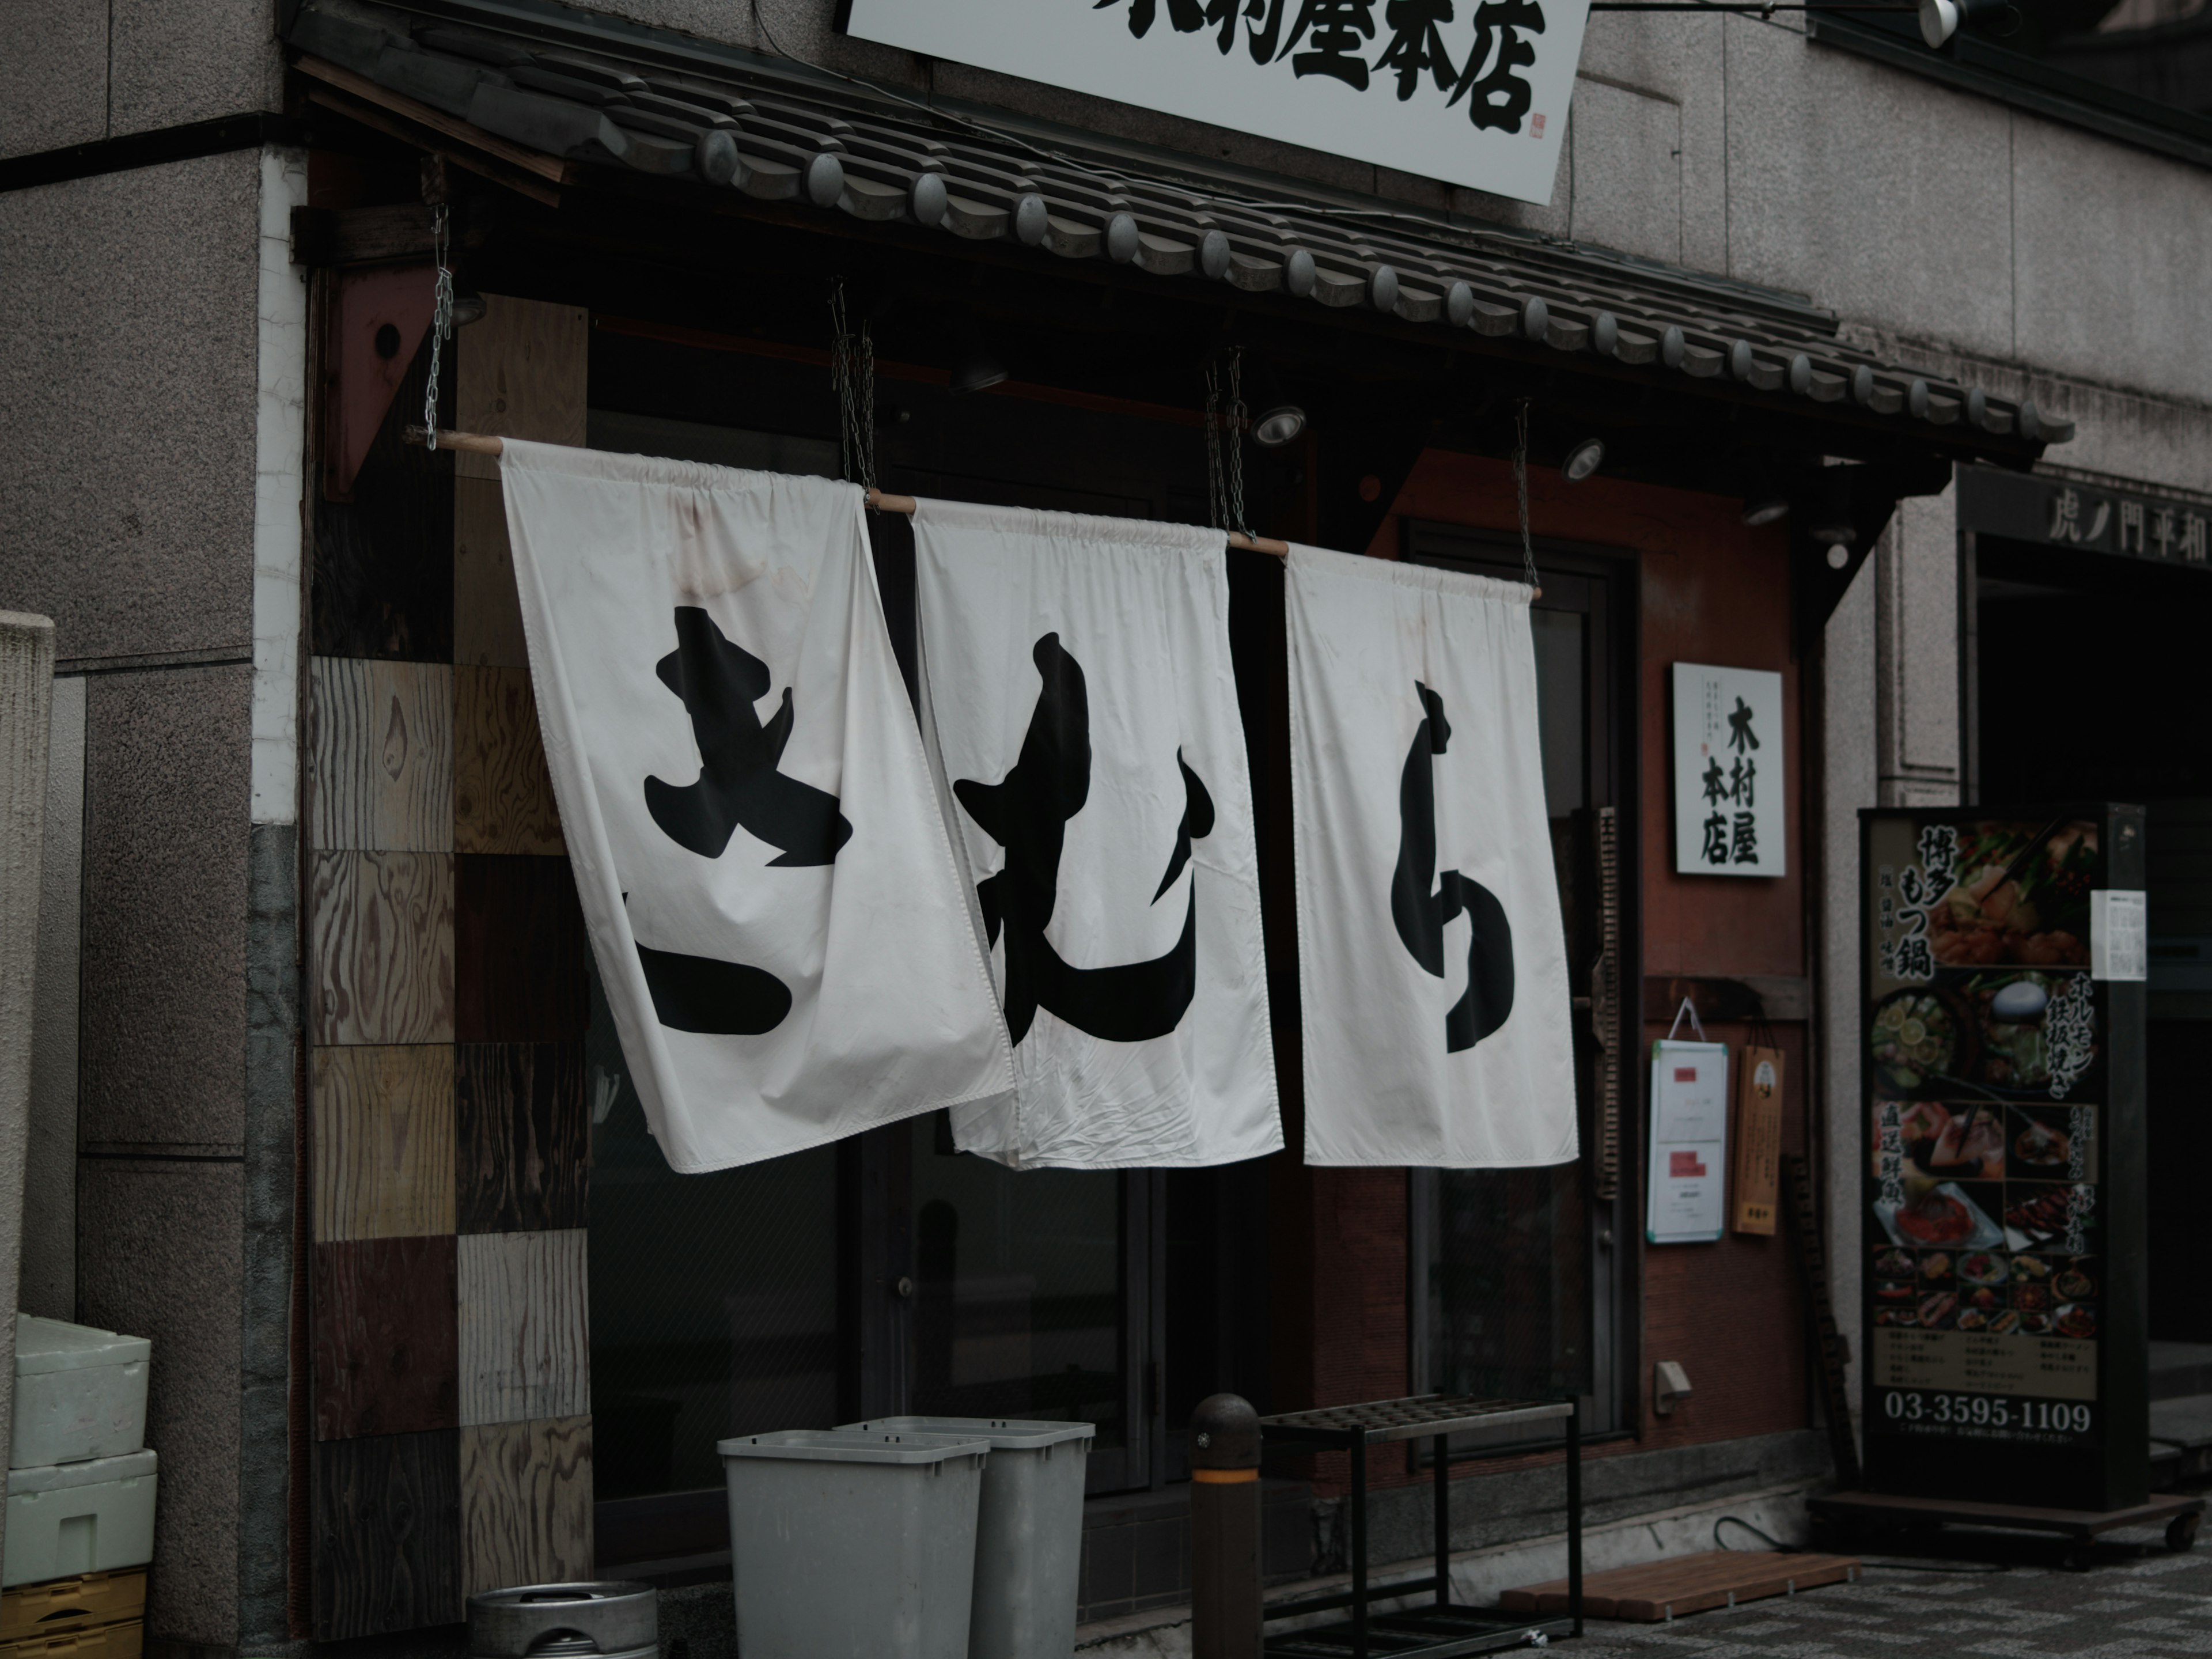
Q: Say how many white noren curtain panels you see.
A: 3